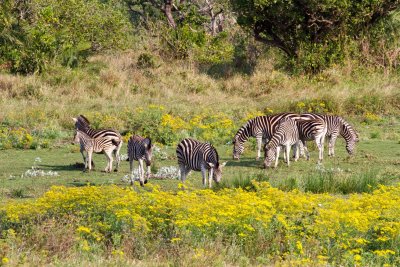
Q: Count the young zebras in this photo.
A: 1